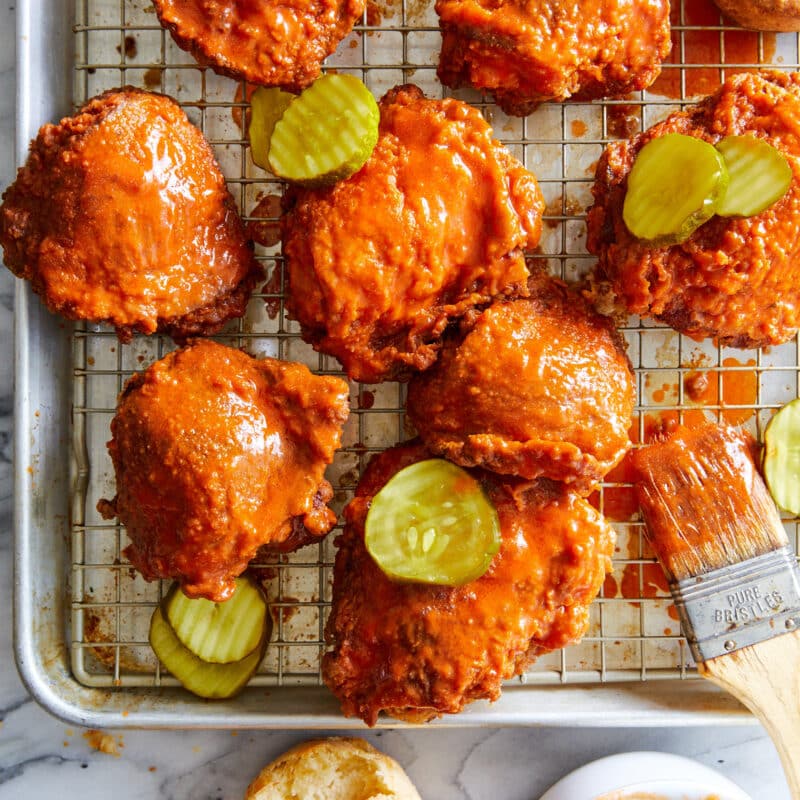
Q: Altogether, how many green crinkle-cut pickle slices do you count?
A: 8